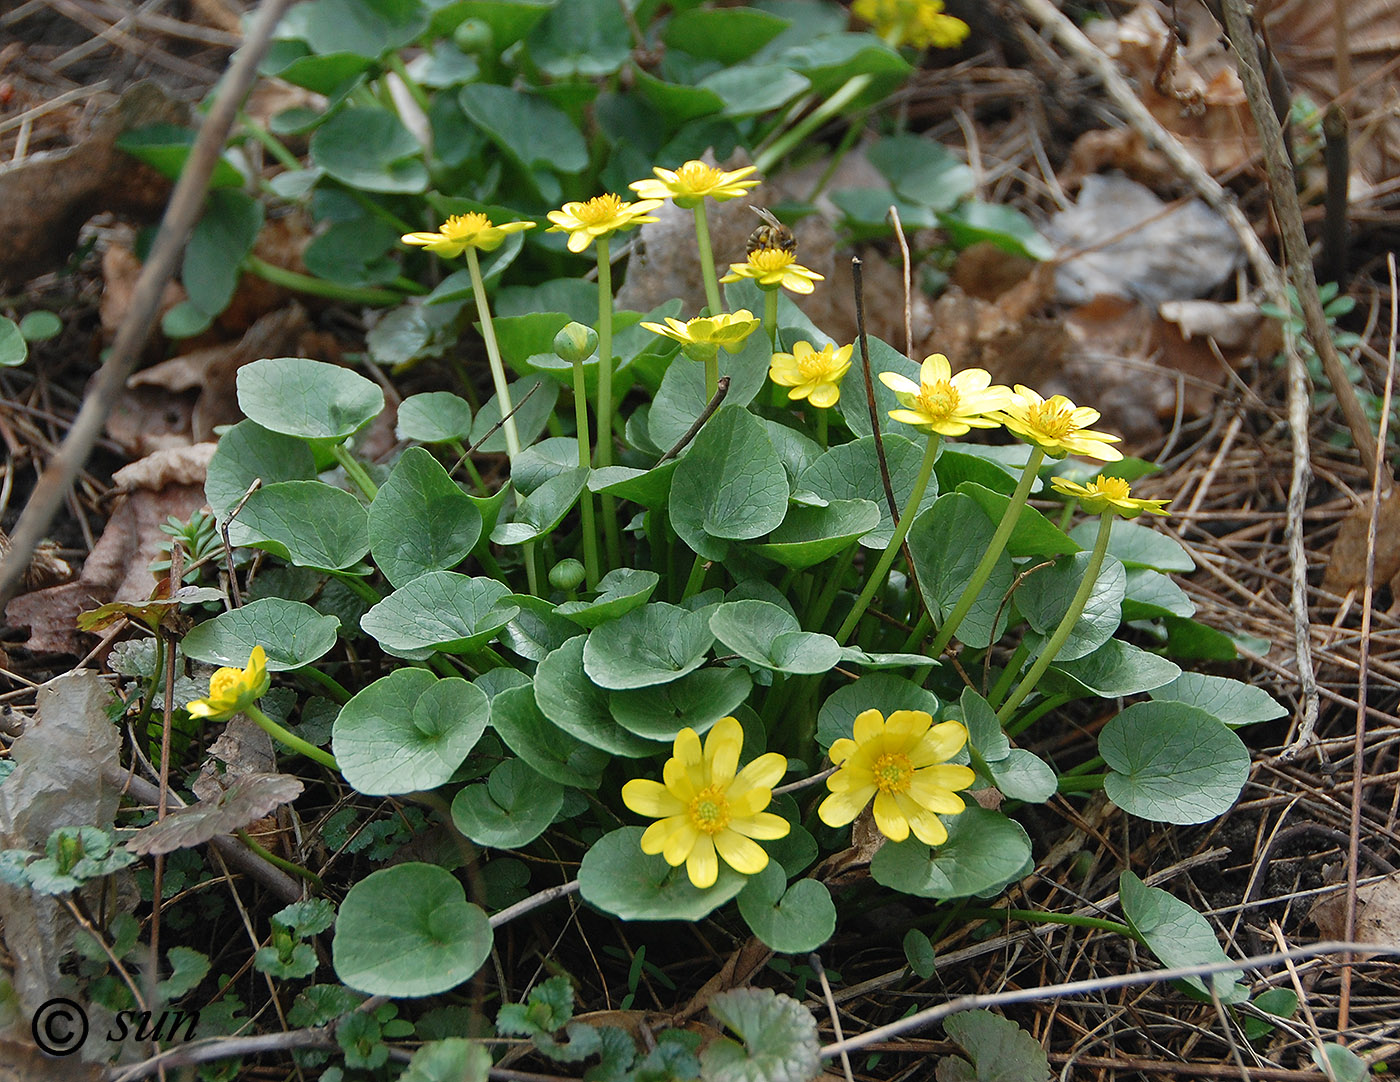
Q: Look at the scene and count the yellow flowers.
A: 13